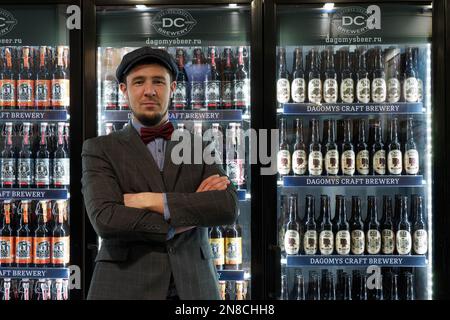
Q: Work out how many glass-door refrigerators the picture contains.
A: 3